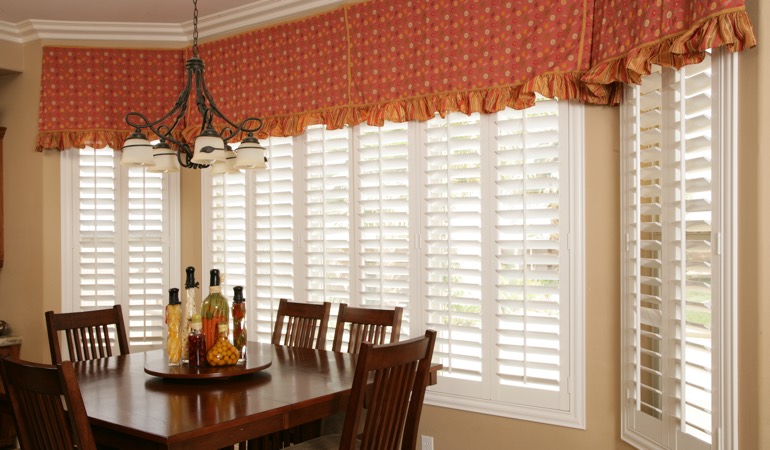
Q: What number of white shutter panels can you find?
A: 10